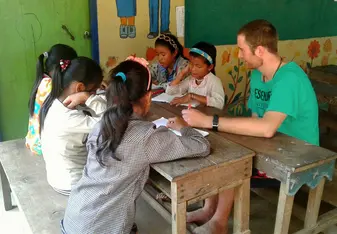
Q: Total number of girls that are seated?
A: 5